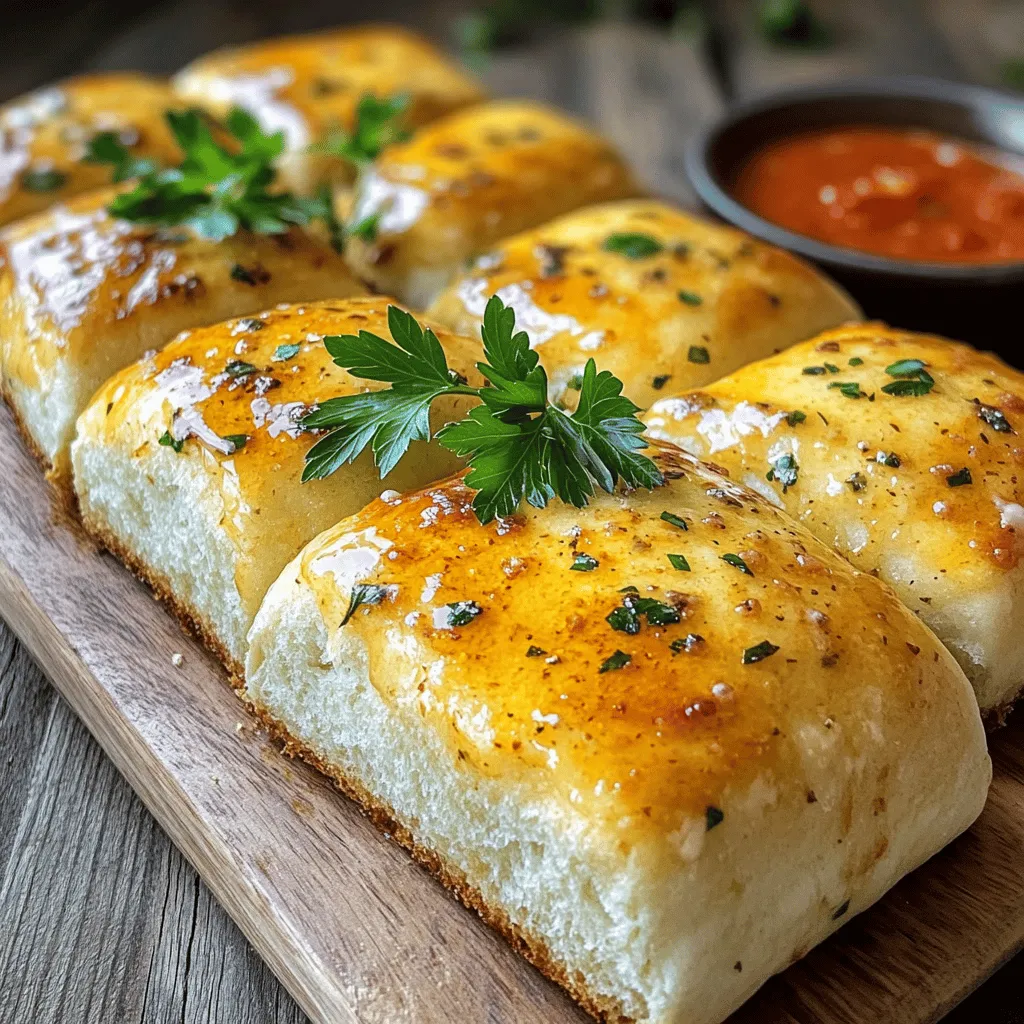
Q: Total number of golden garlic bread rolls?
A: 8